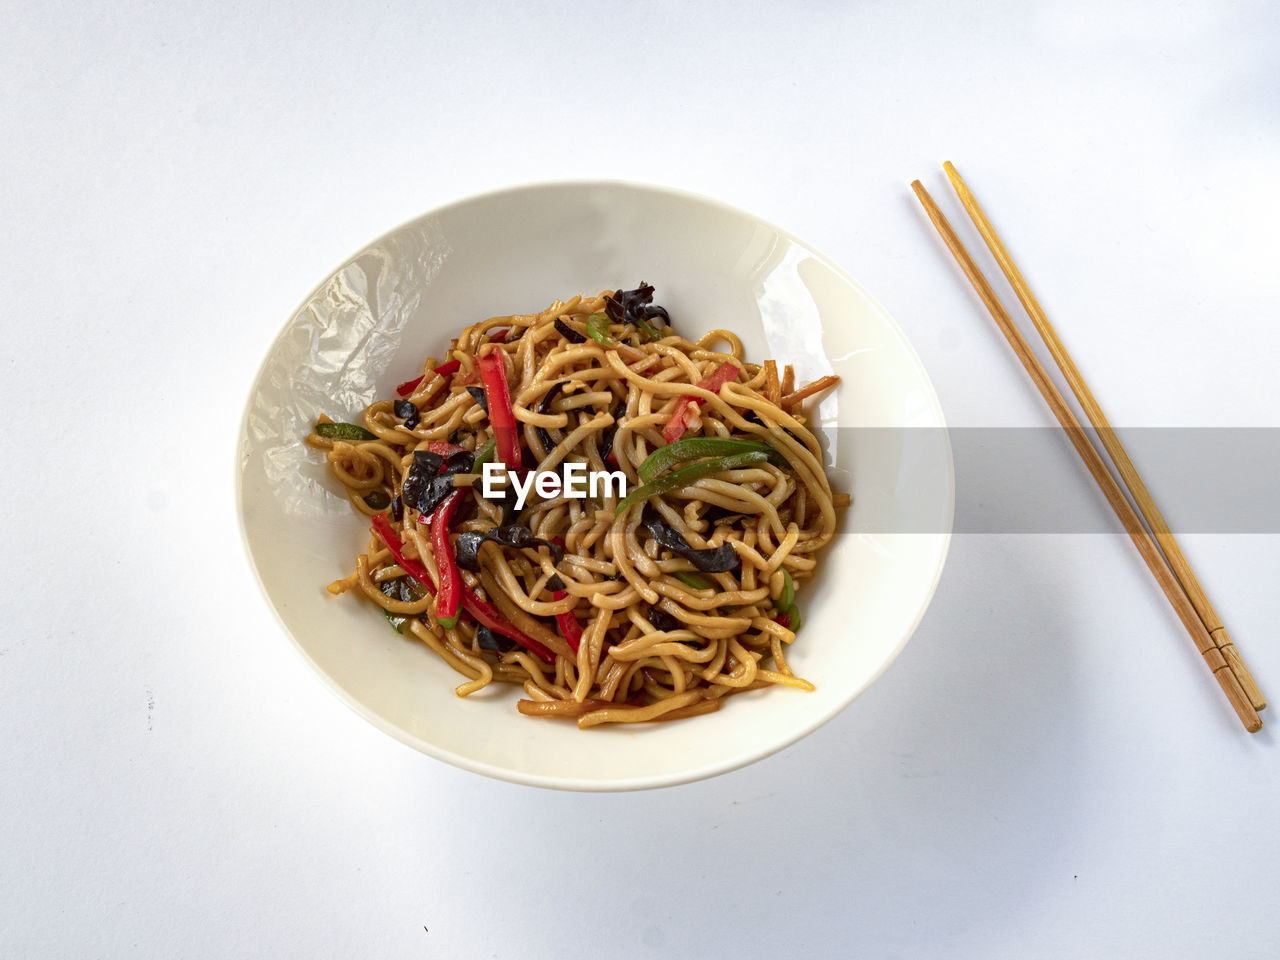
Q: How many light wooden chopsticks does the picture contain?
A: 2